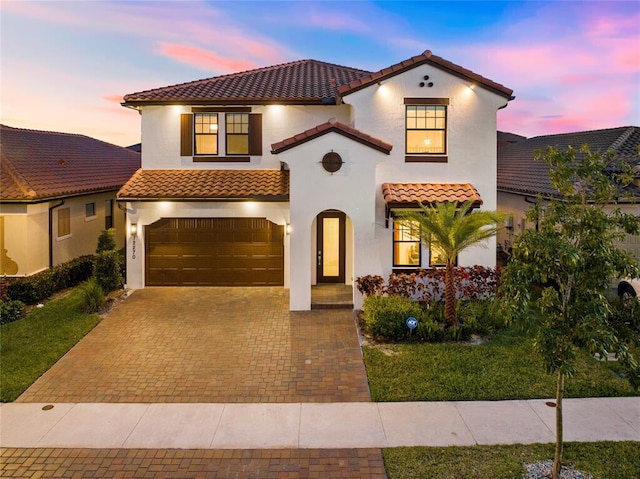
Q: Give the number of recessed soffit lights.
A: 6